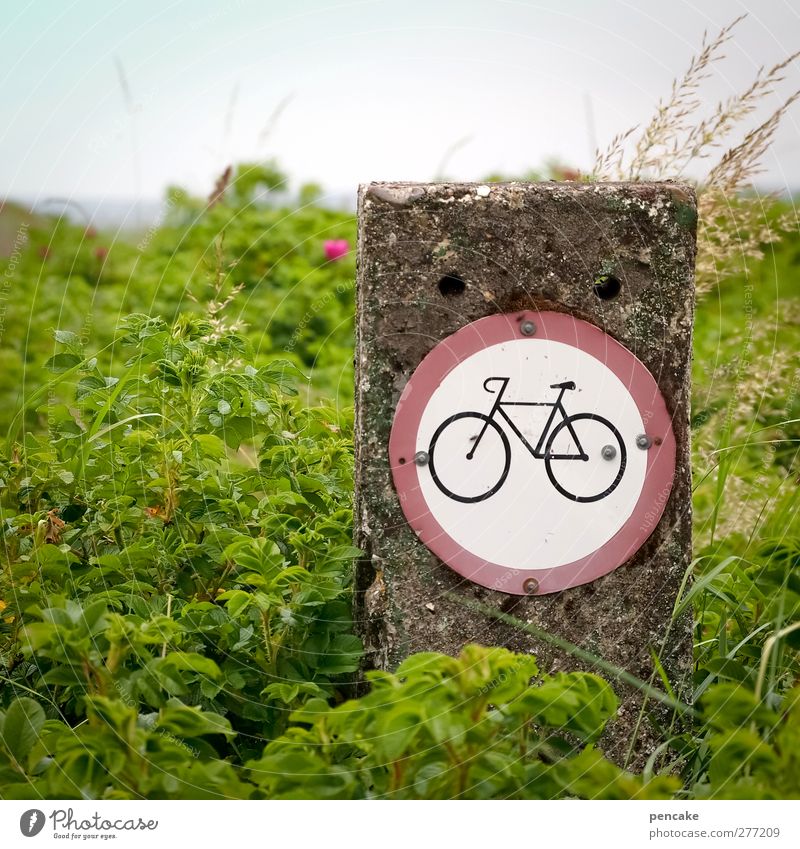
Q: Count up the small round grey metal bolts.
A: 5